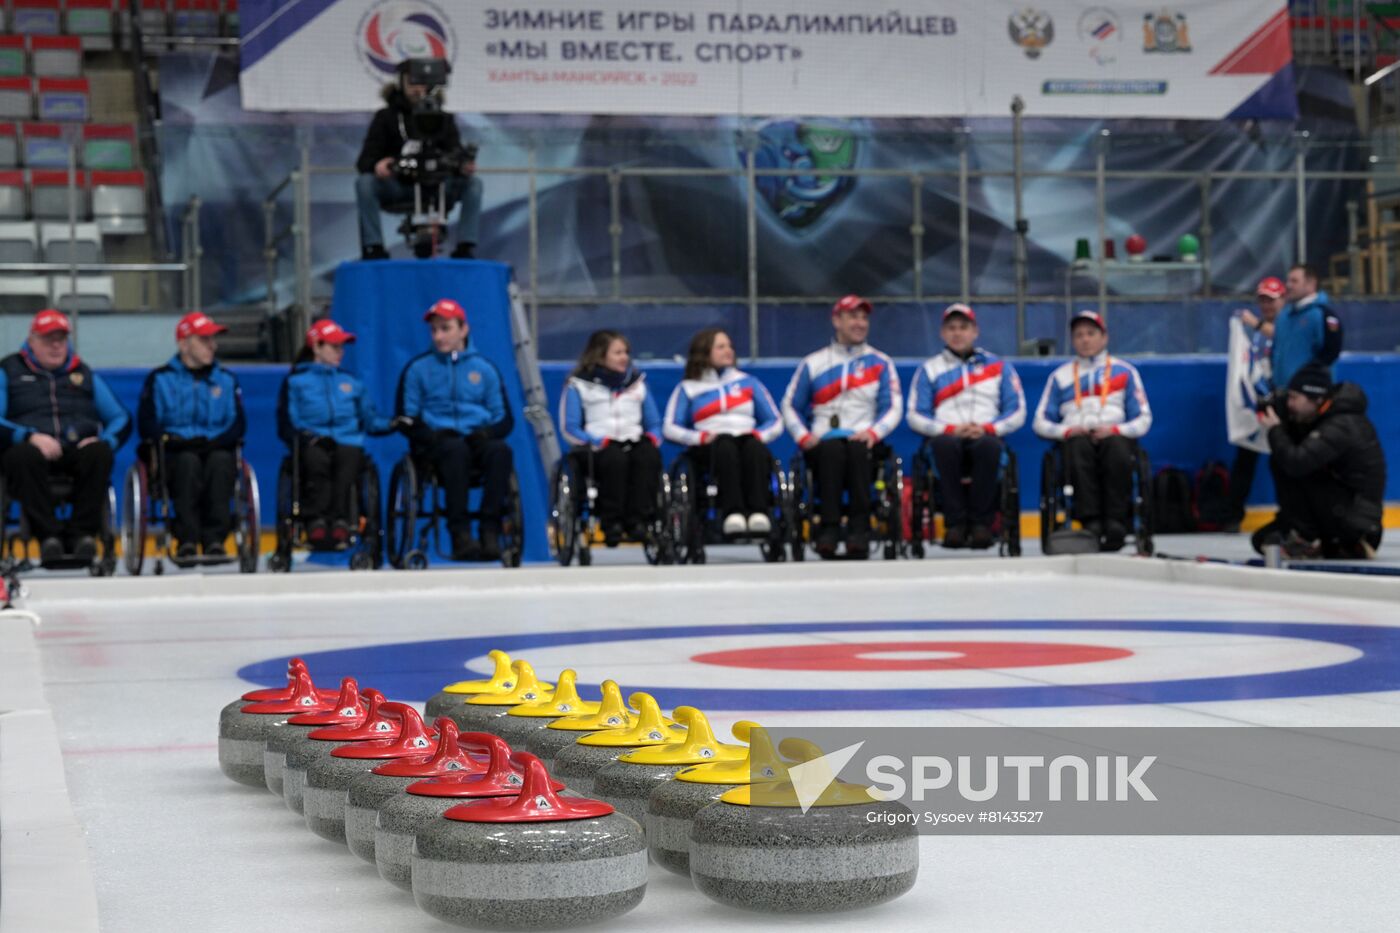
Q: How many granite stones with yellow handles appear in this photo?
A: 8